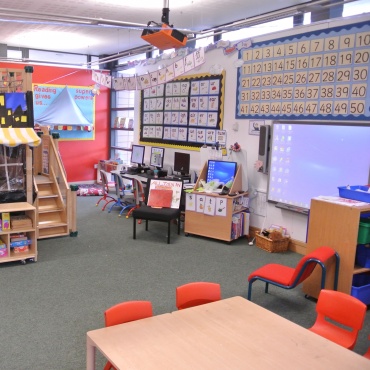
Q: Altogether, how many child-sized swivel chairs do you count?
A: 3